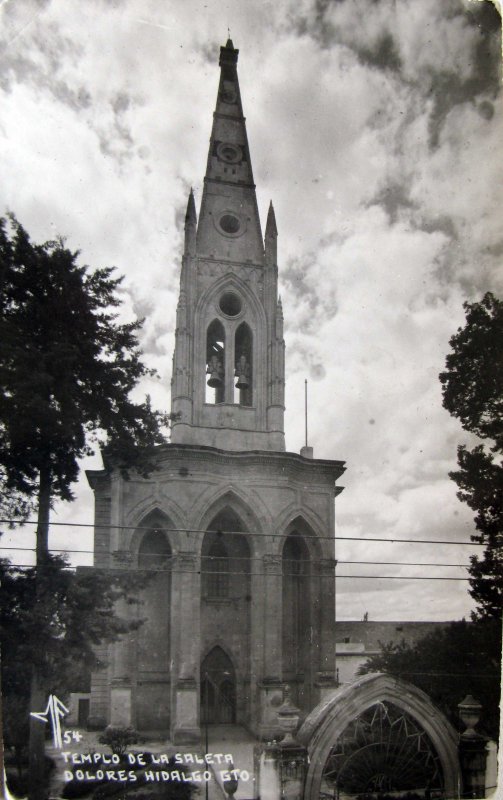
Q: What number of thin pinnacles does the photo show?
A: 2